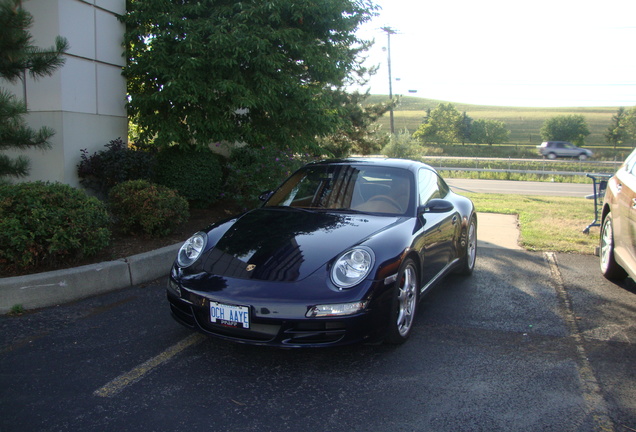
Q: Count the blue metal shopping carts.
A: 1